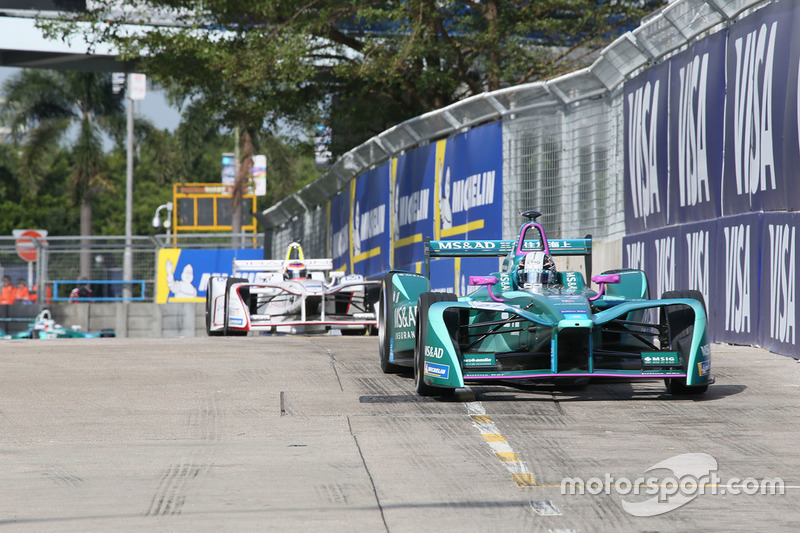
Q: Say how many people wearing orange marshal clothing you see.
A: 3